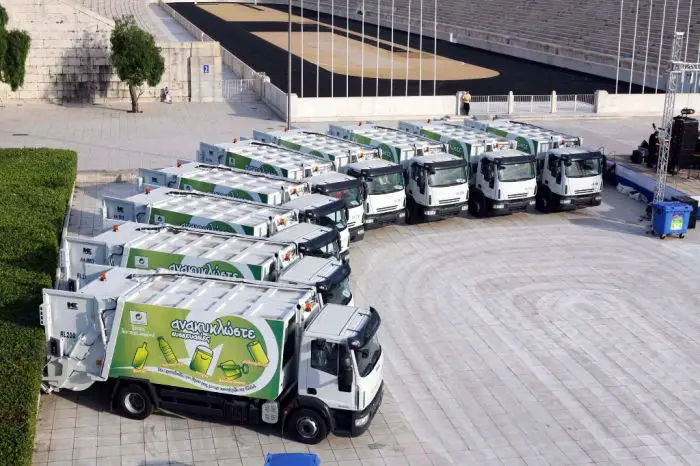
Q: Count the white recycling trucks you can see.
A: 9